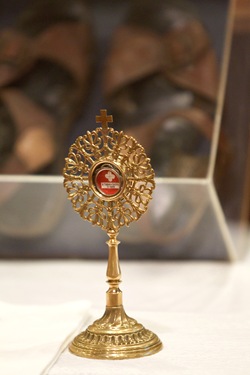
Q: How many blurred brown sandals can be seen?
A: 2